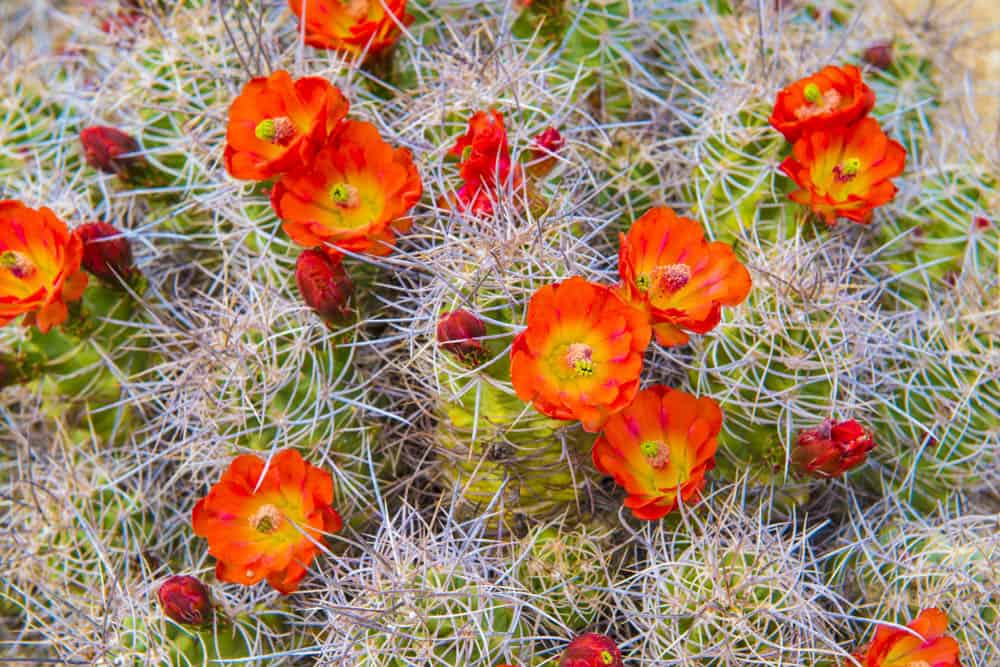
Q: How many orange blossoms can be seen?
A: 11